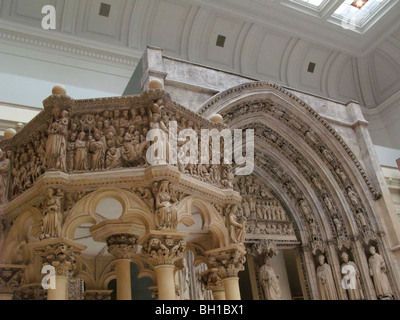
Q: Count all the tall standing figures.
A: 4